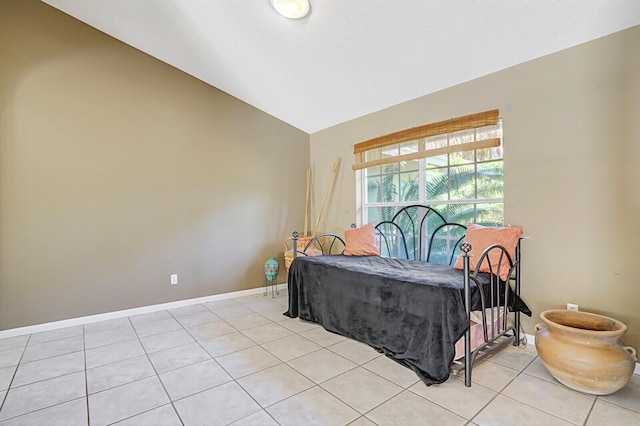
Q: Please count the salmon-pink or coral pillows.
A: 2